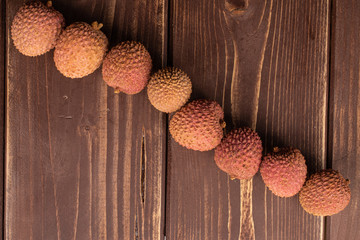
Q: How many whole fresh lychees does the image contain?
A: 8